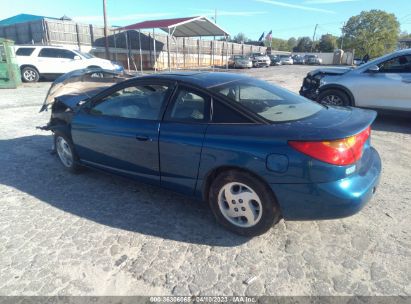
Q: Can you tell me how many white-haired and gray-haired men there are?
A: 0